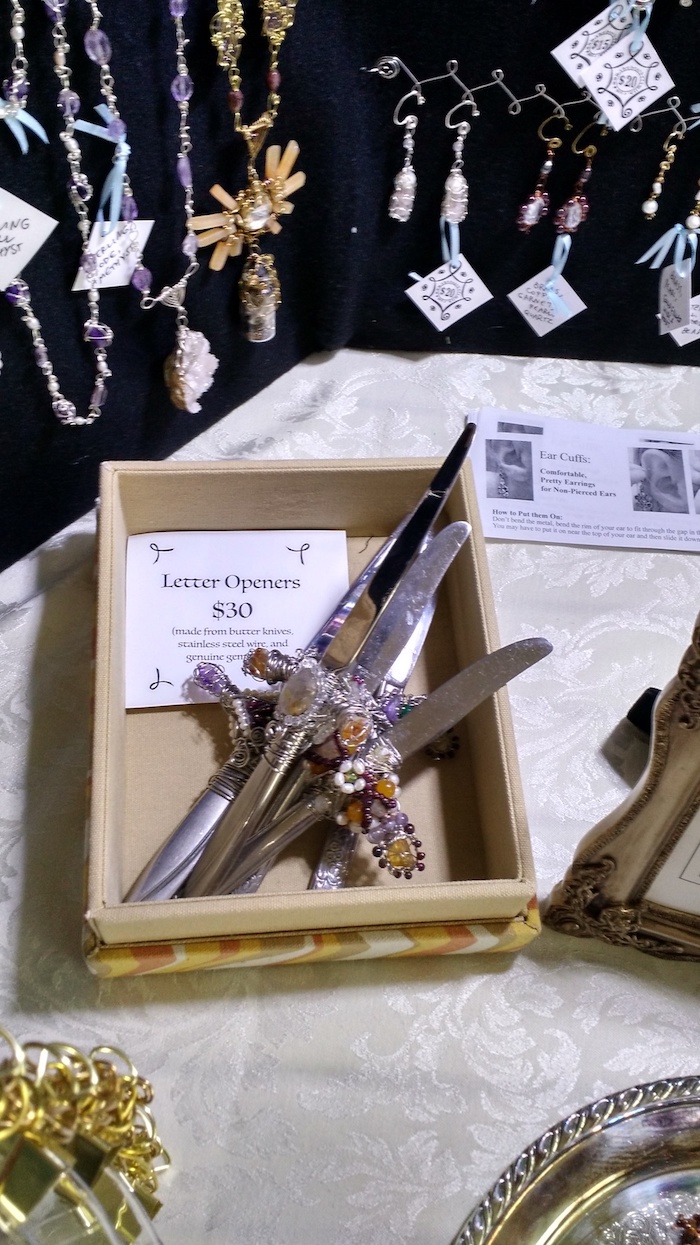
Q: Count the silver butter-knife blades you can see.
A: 5